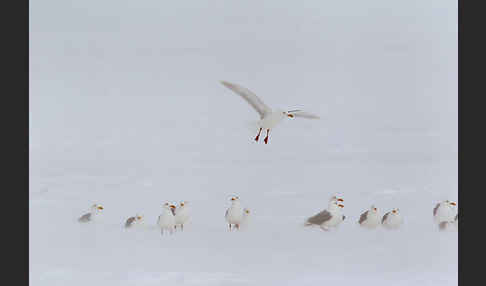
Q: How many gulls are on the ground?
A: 12